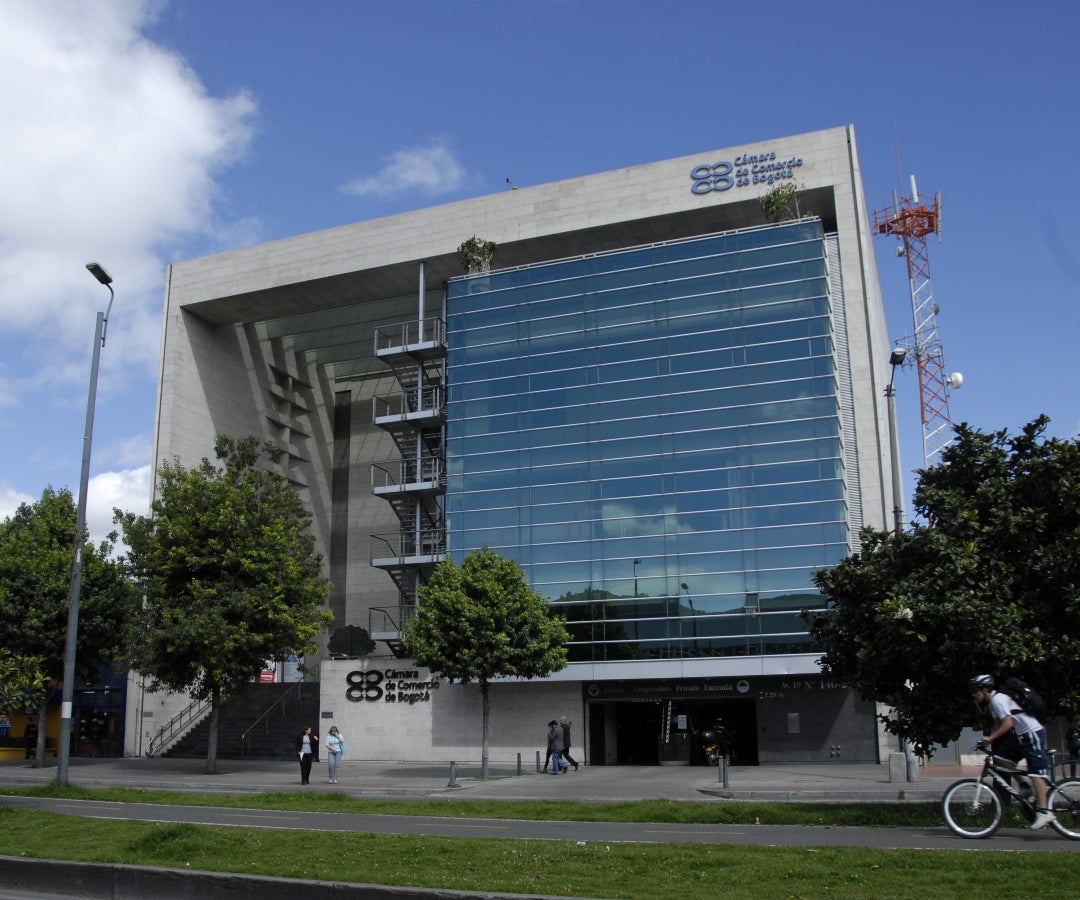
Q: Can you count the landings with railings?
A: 5